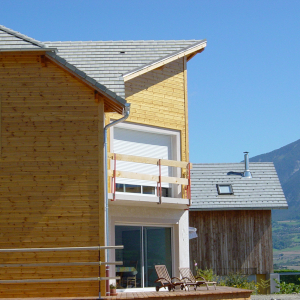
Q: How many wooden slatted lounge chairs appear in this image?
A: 2